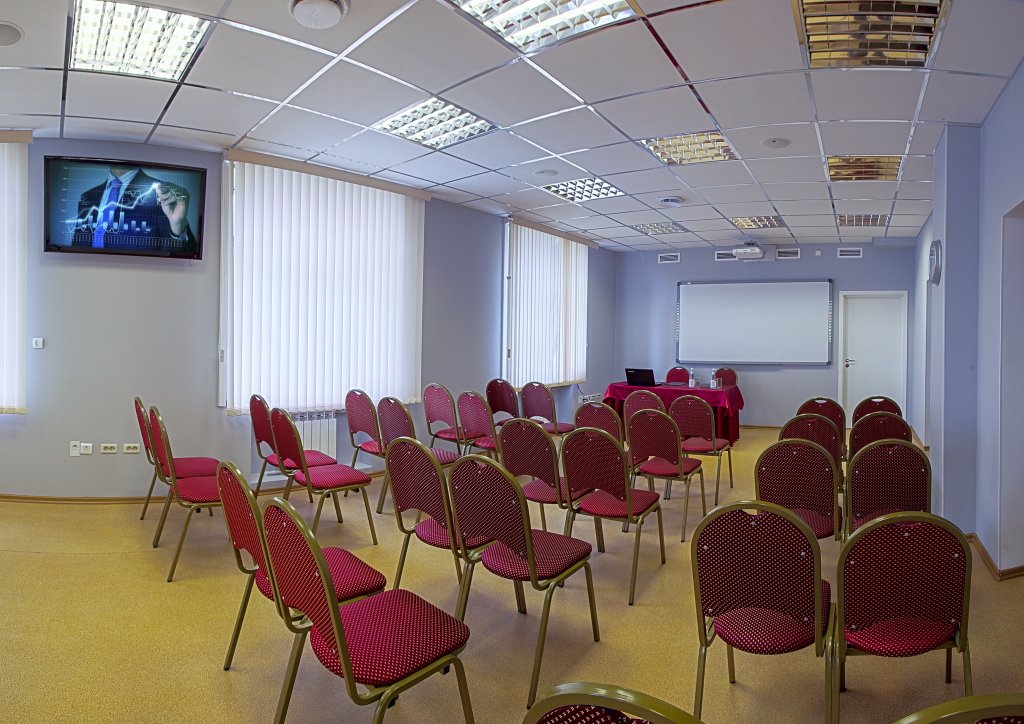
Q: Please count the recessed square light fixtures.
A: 10